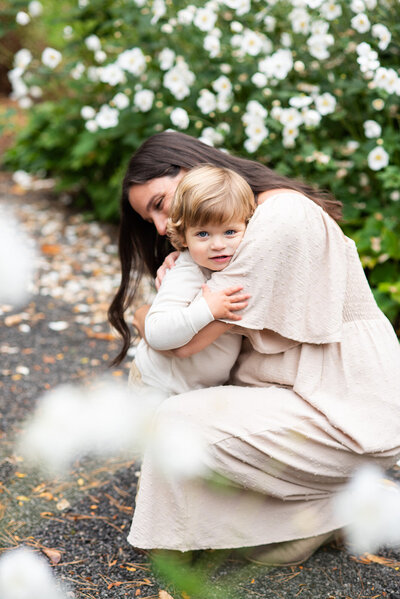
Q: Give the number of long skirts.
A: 1